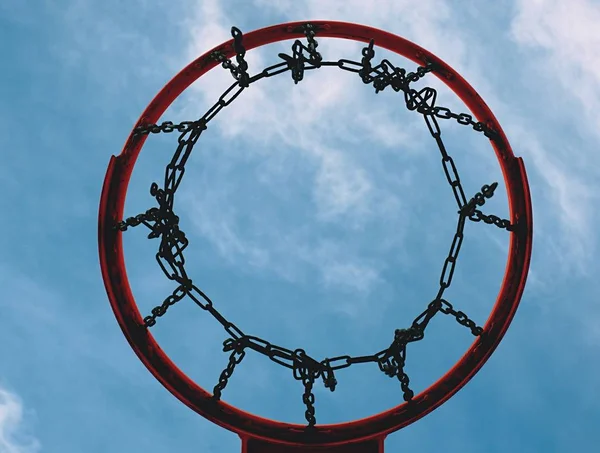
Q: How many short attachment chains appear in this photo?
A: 12